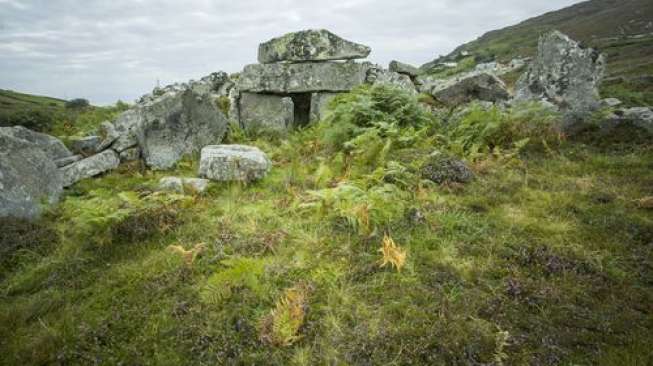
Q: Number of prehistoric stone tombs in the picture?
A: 1